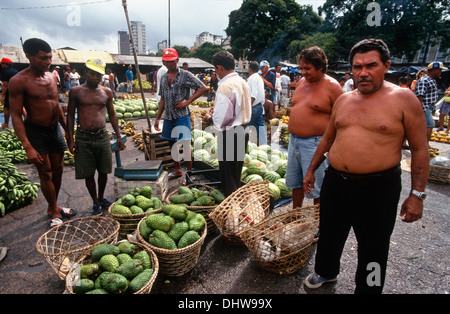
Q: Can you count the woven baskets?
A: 7